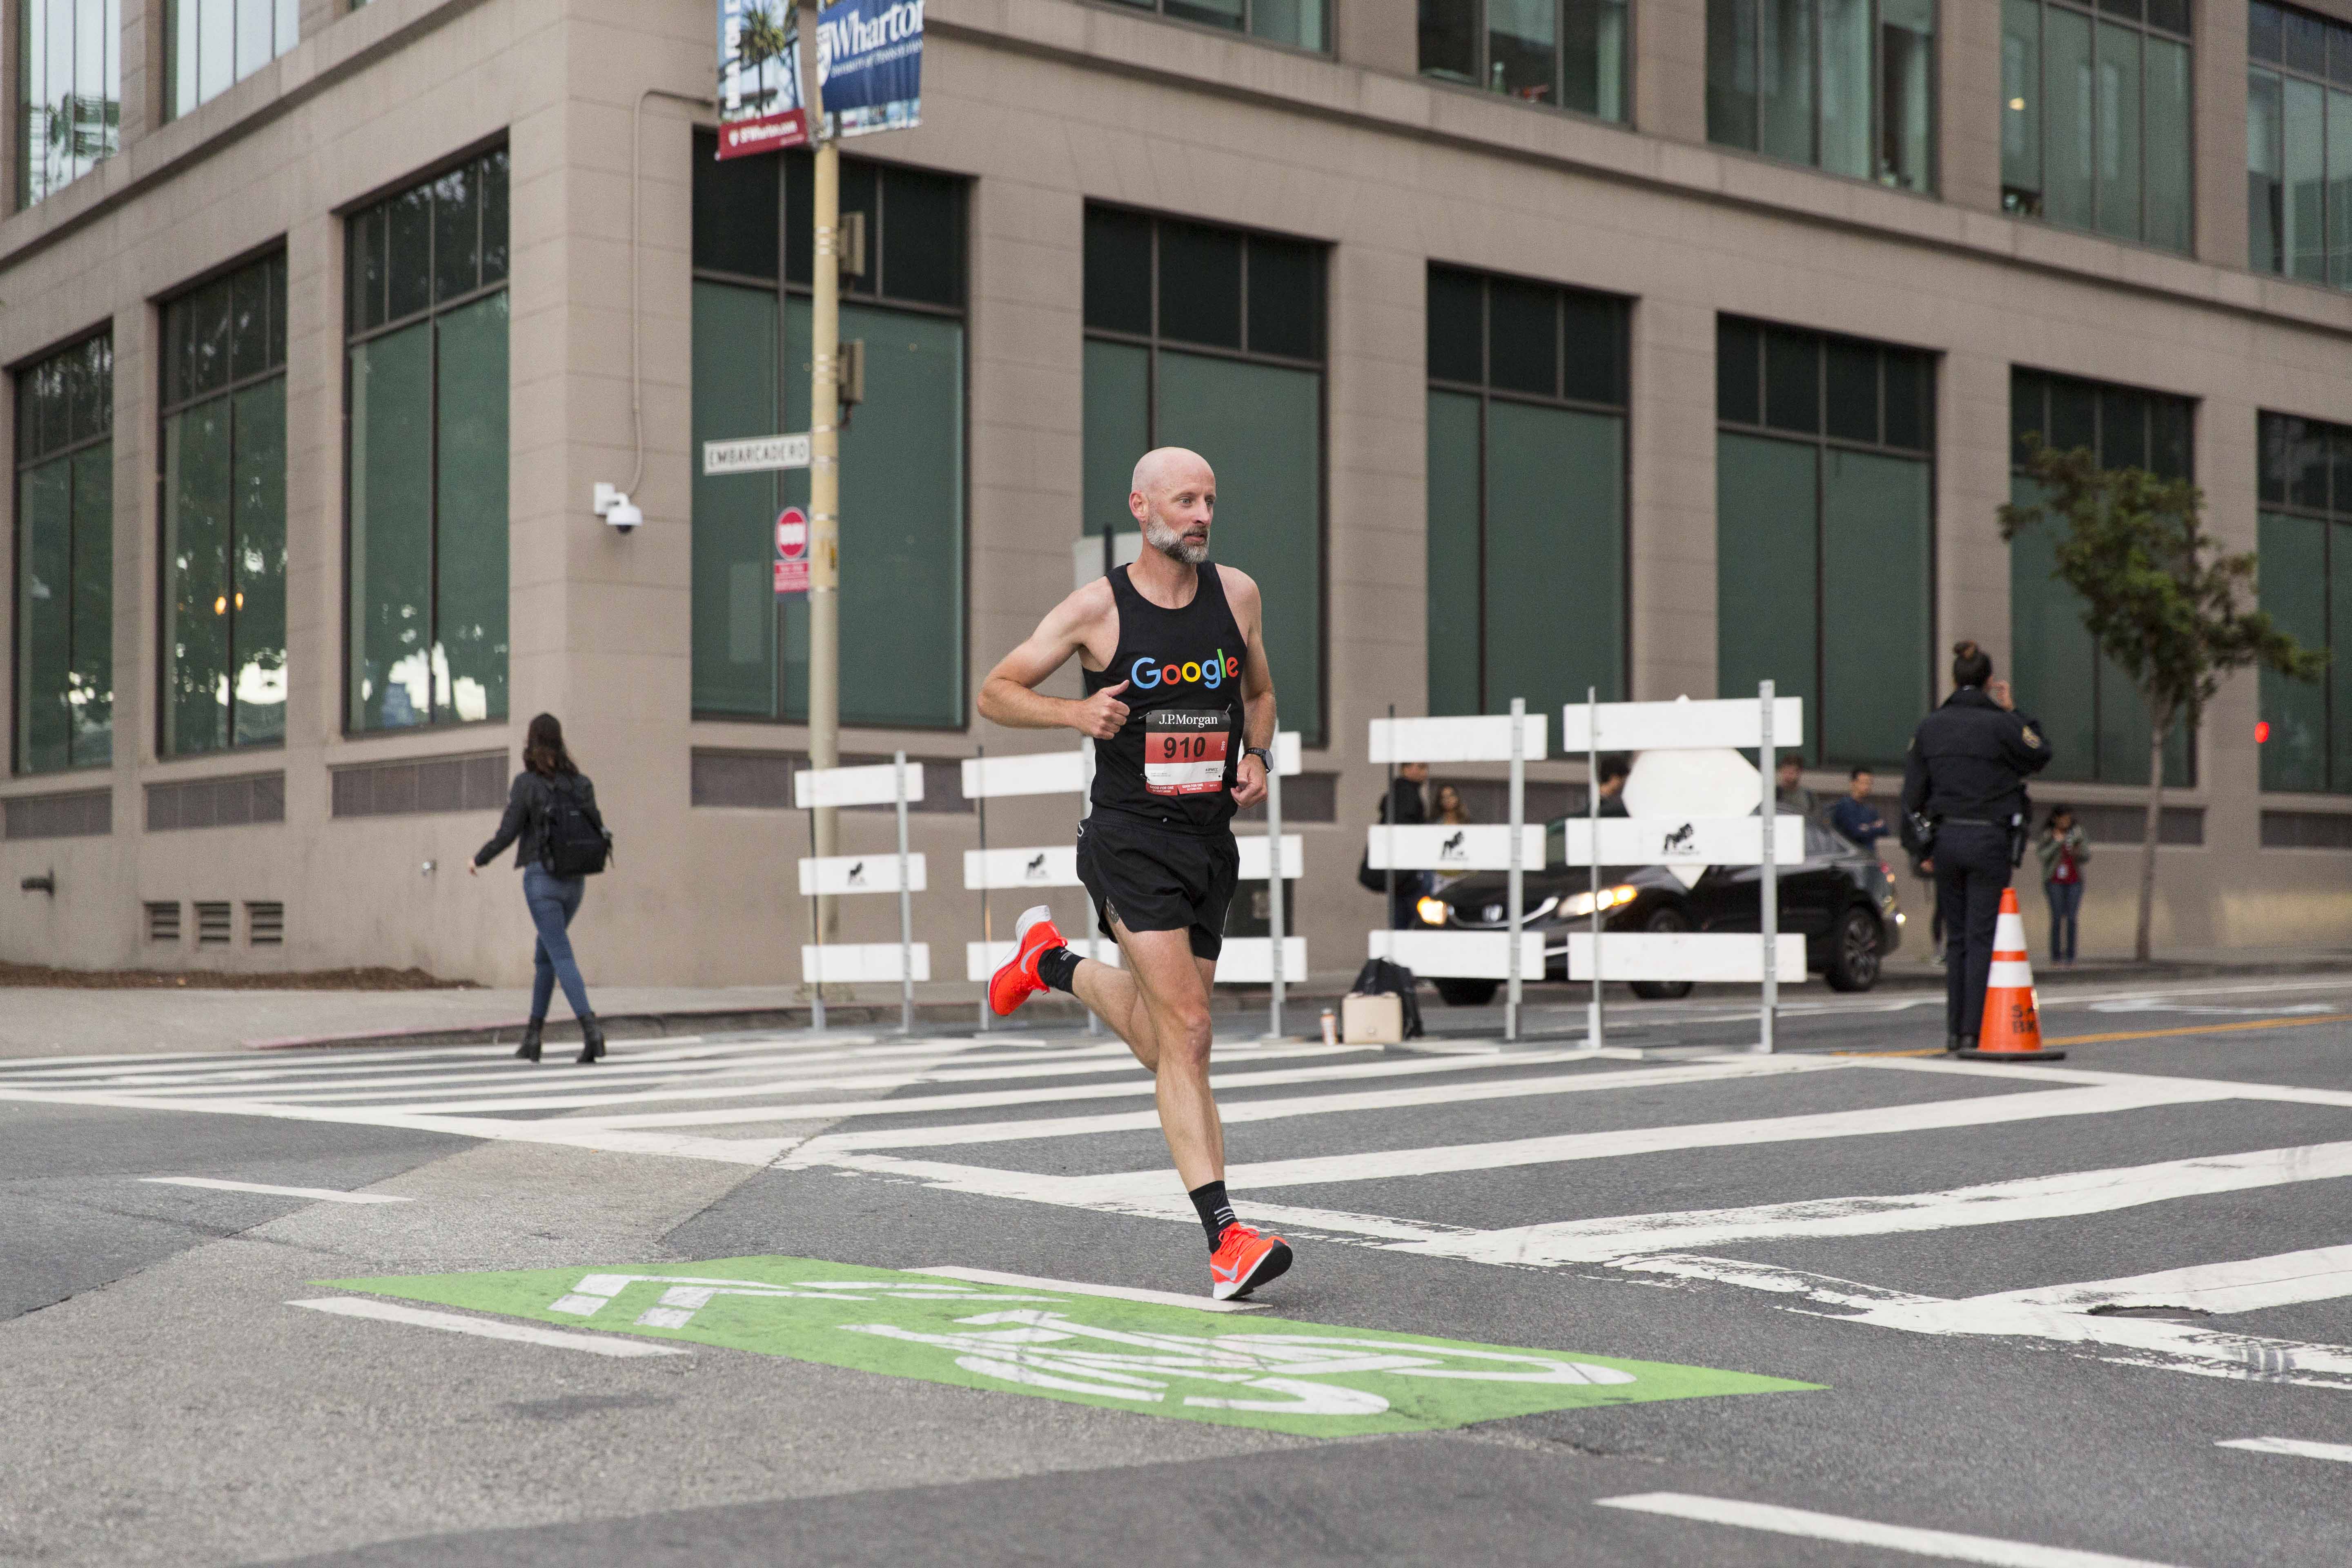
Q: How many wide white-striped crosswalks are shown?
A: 1